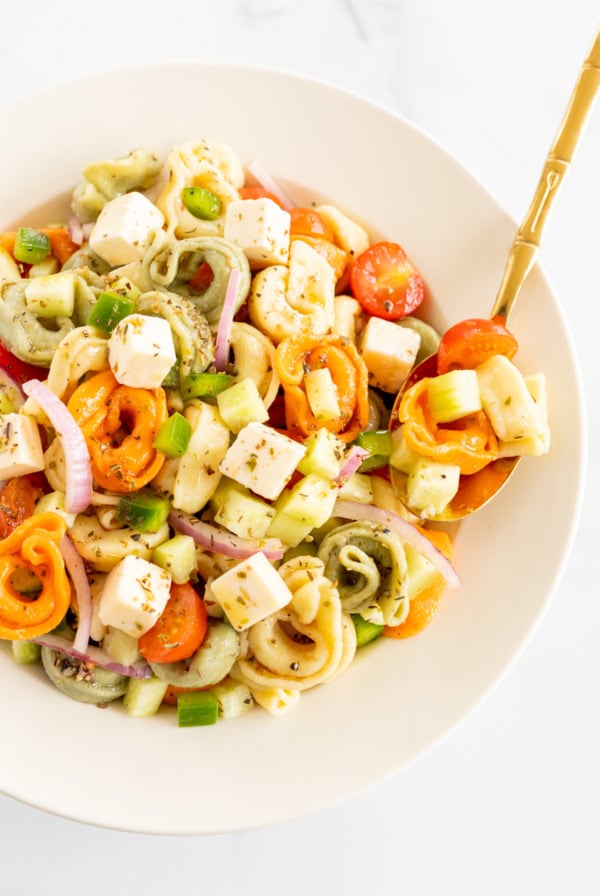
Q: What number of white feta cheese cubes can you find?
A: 8